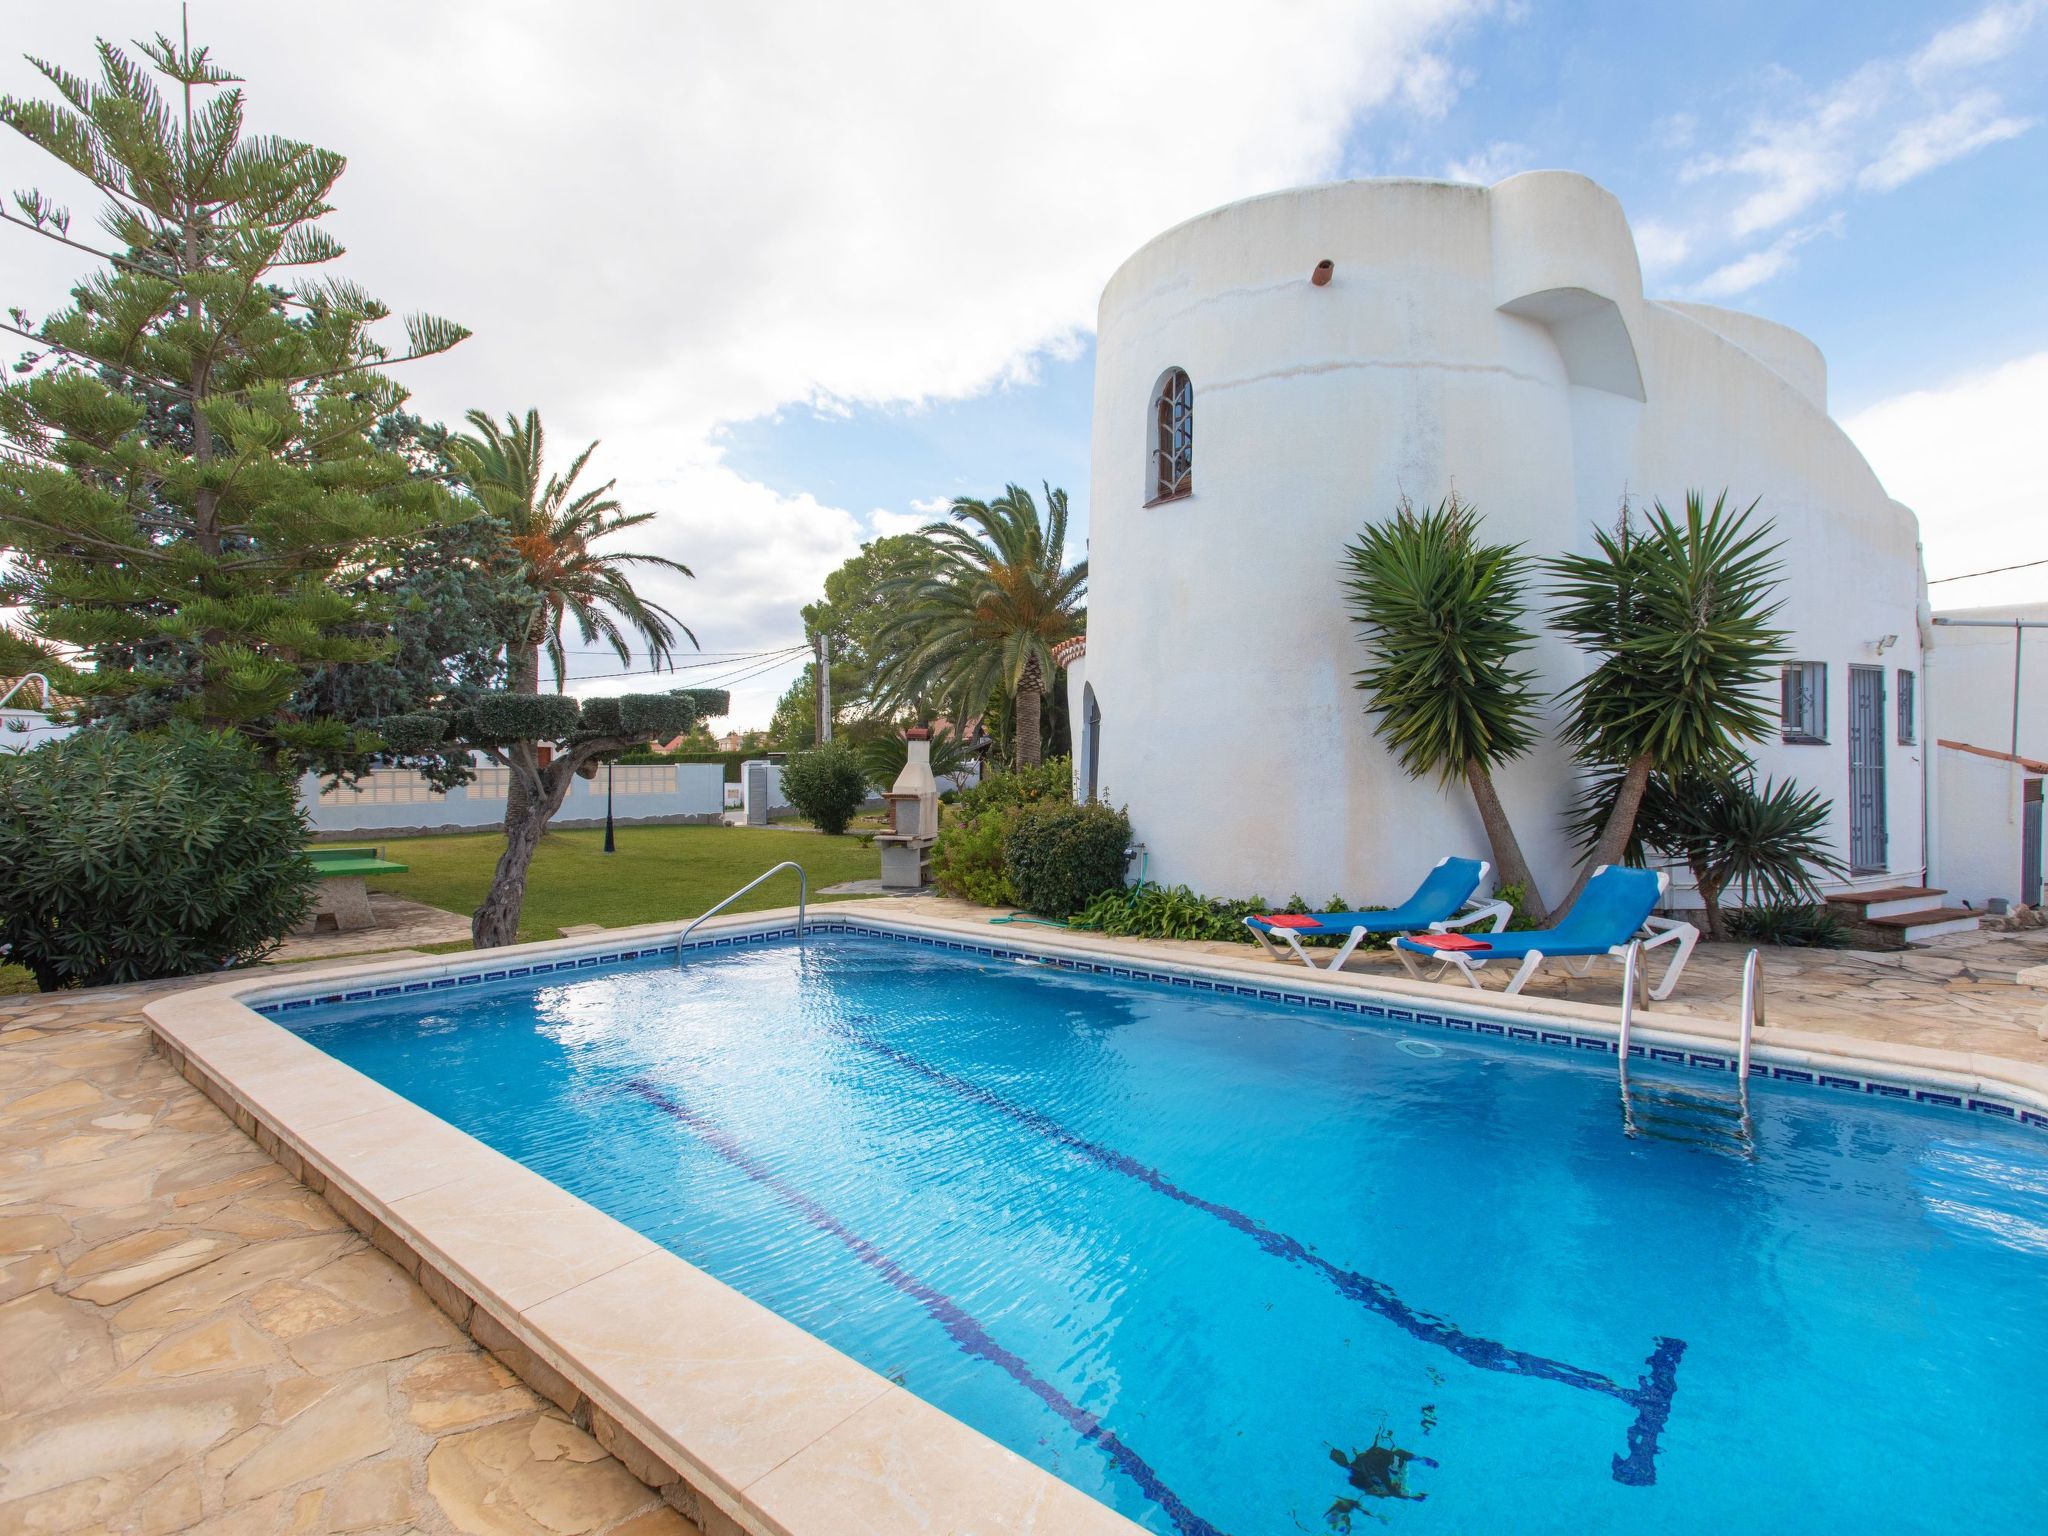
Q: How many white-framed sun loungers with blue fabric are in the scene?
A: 2